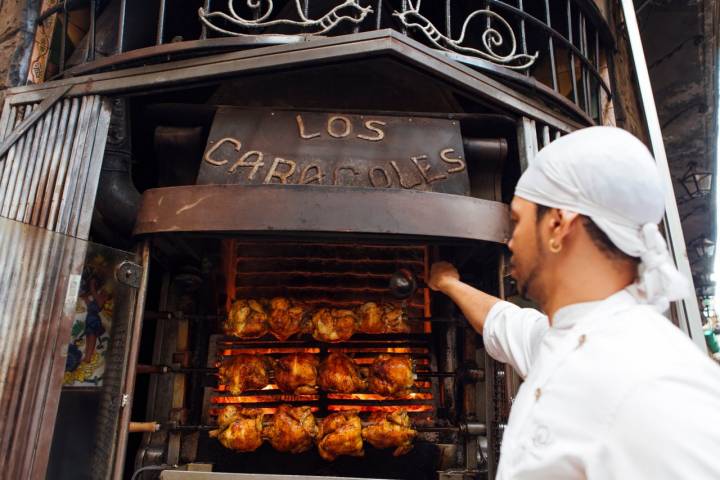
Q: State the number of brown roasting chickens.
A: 12